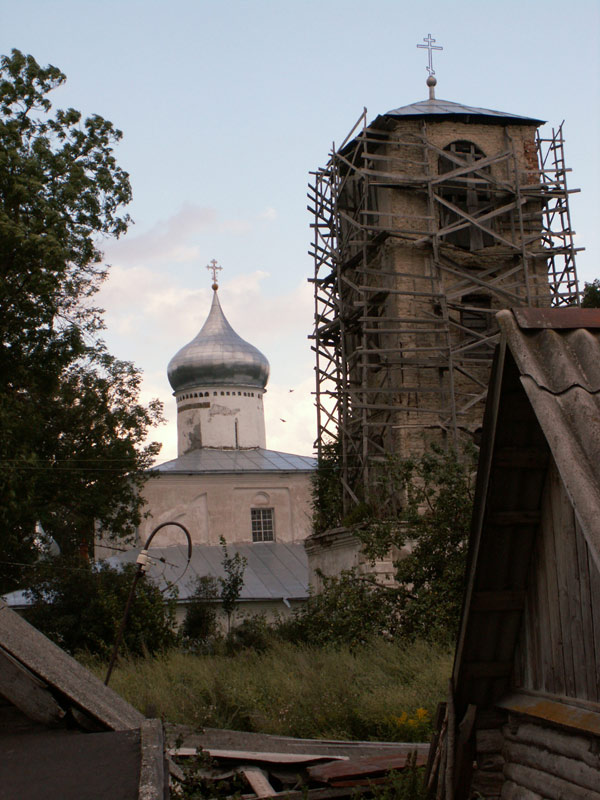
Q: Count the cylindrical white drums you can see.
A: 1